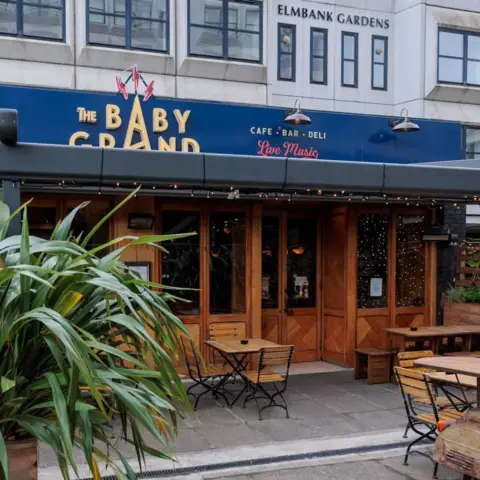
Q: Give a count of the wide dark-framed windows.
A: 4